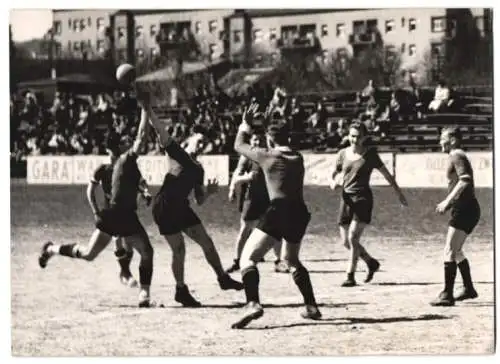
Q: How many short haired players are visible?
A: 7